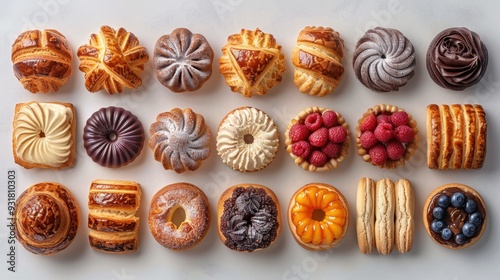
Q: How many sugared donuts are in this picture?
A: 1